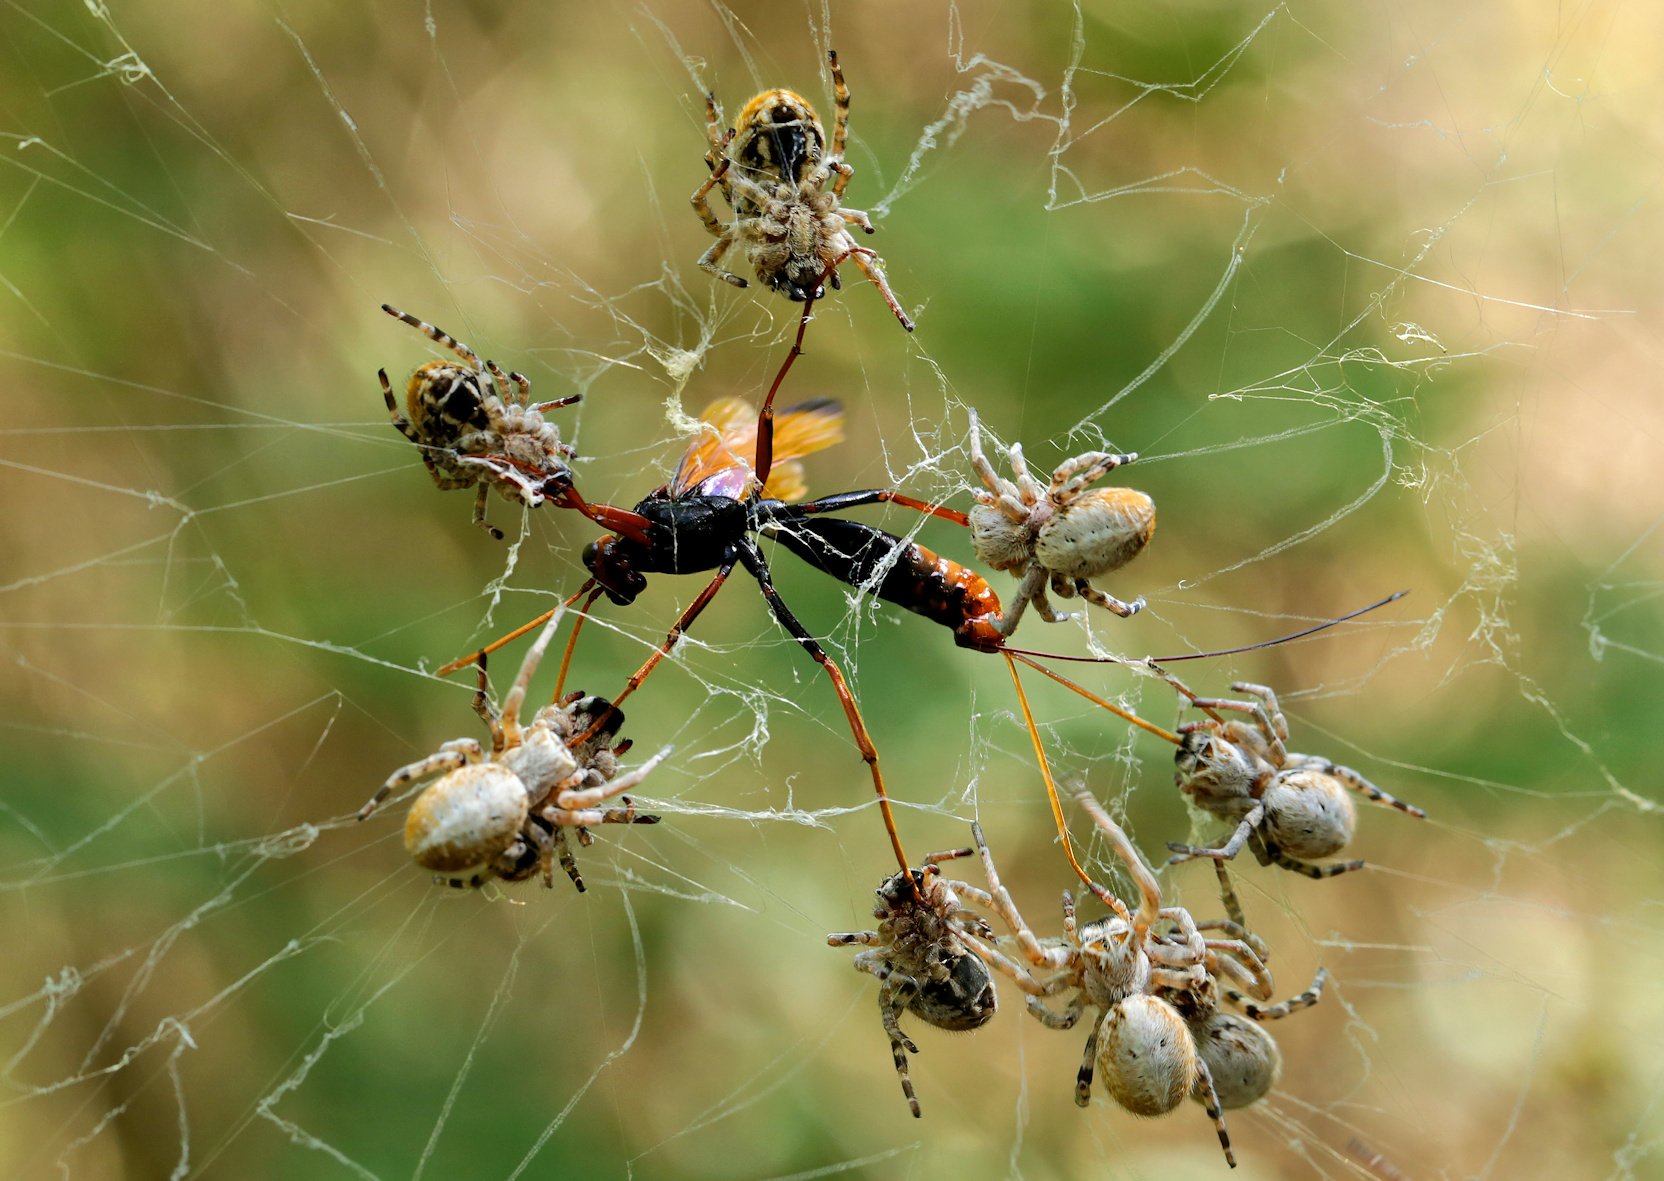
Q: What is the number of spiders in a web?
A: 9